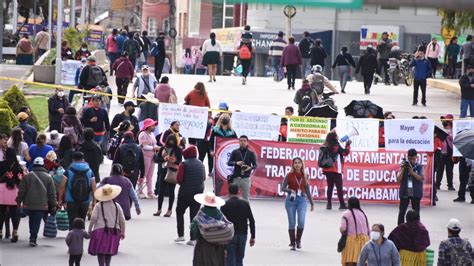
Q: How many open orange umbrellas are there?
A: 0